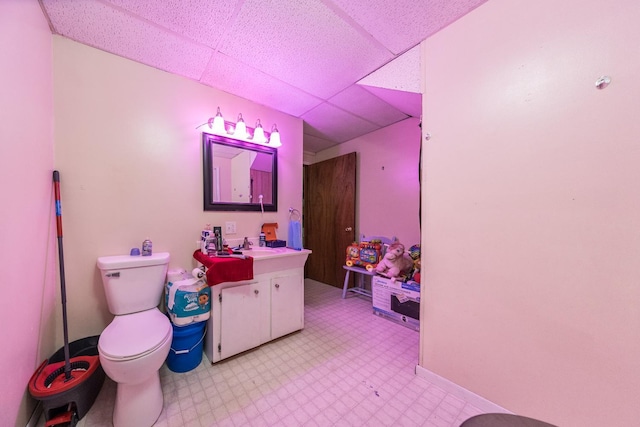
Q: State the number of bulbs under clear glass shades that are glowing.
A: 4